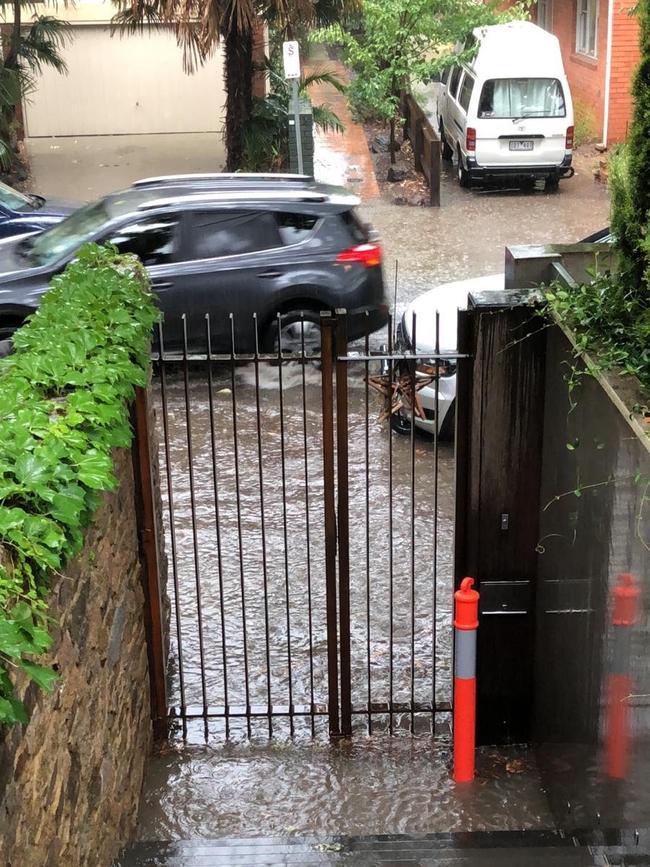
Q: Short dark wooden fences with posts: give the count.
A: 1